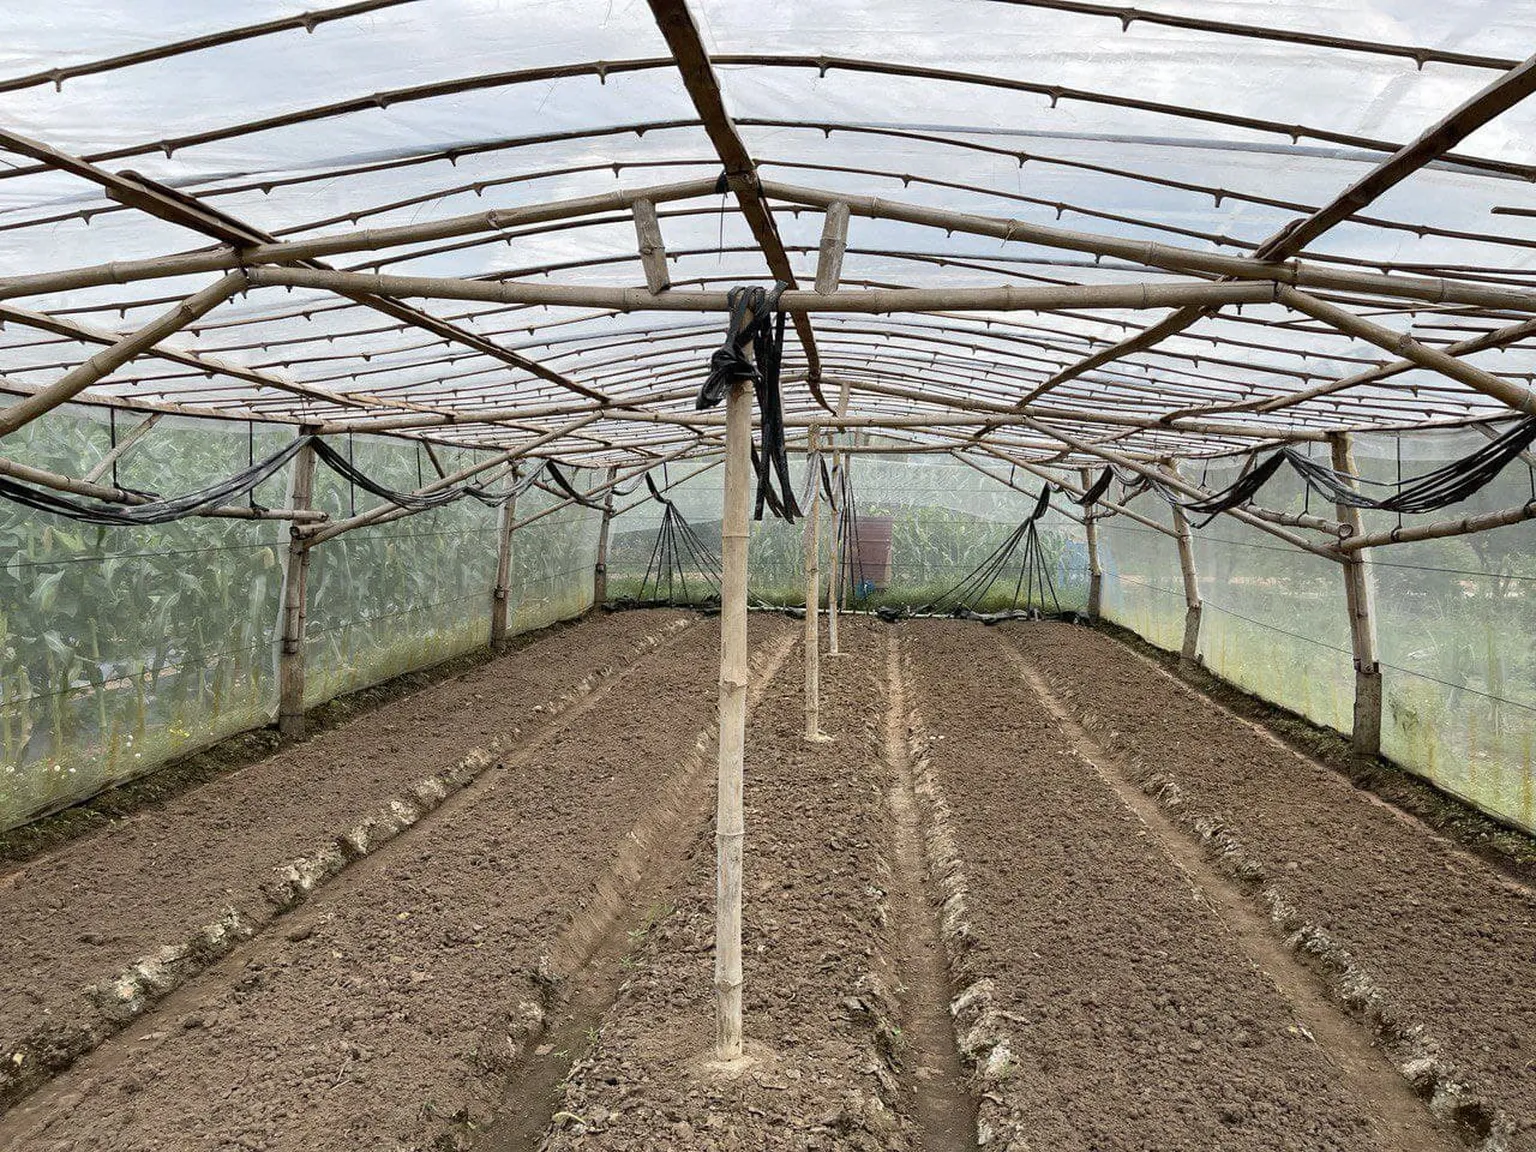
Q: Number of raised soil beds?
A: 5